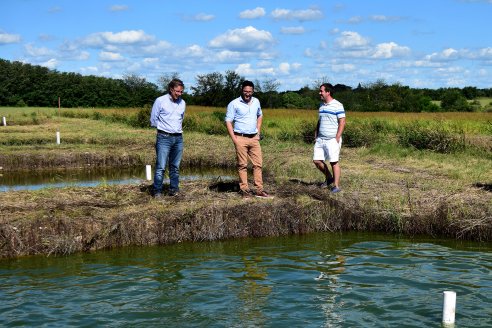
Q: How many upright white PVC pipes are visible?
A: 4